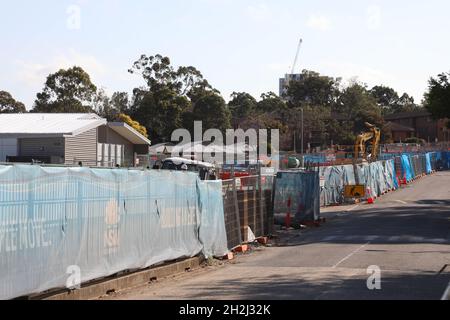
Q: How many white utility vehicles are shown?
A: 1